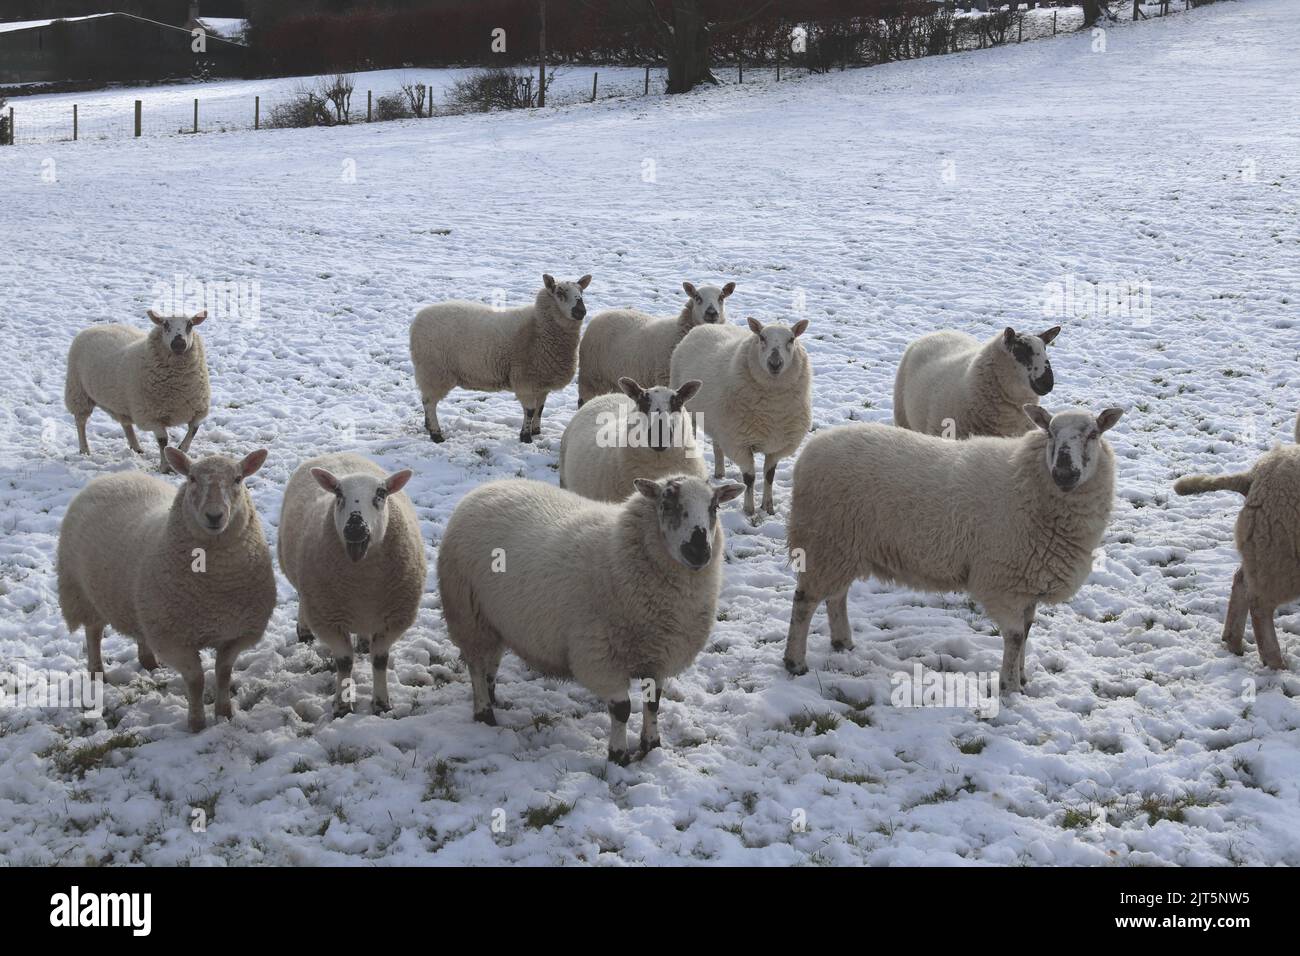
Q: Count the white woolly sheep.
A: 11